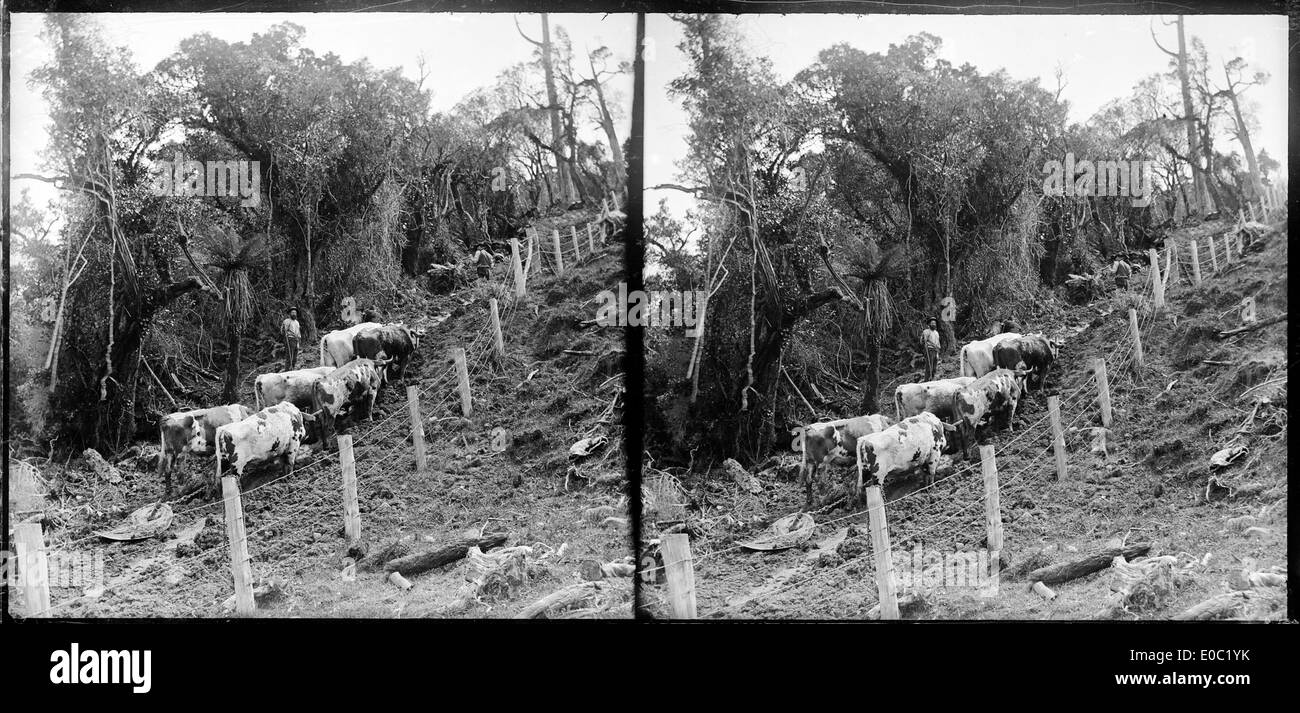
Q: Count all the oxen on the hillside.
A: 6